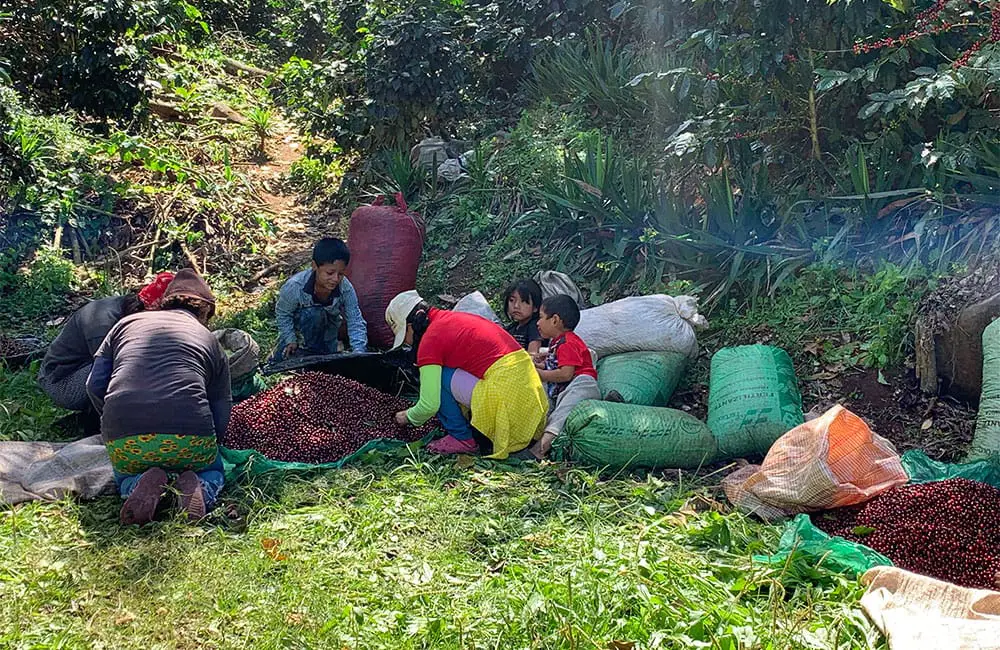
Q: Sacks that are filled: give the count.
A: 6